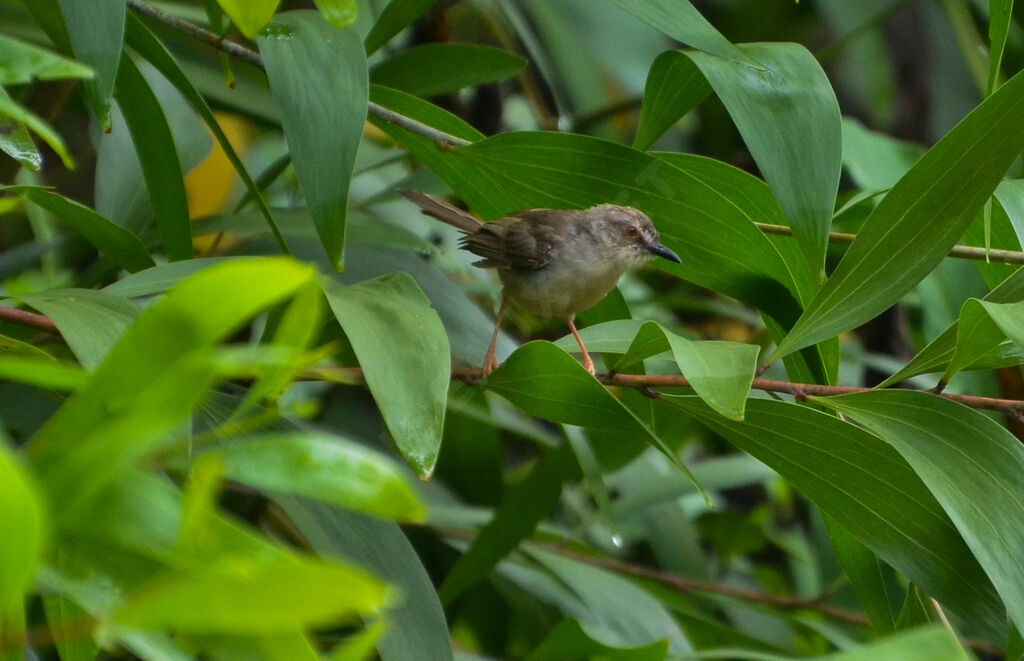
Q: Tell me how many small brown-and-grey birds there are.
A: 1